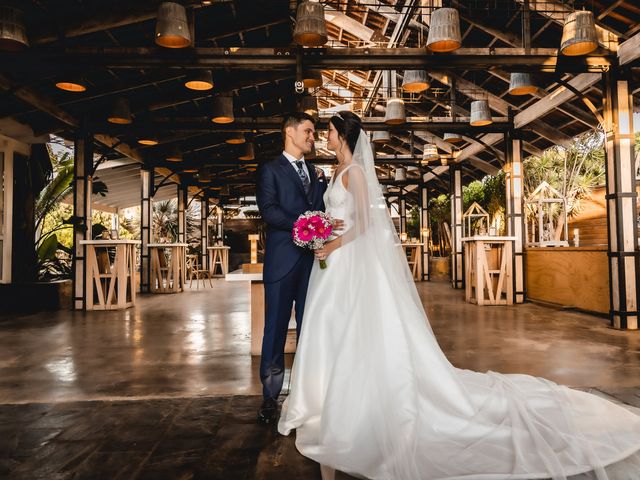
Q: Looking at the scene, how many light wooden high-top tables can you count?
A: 5